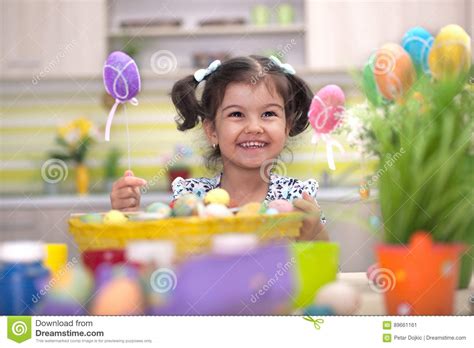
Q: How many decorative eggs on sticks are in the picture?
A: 6